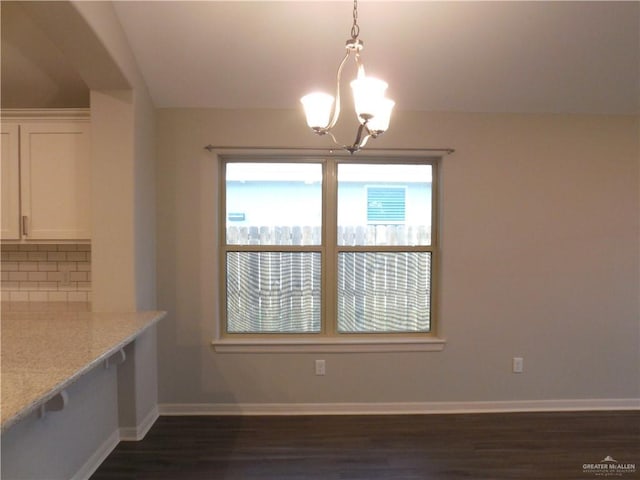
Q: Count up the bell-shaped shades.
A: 3